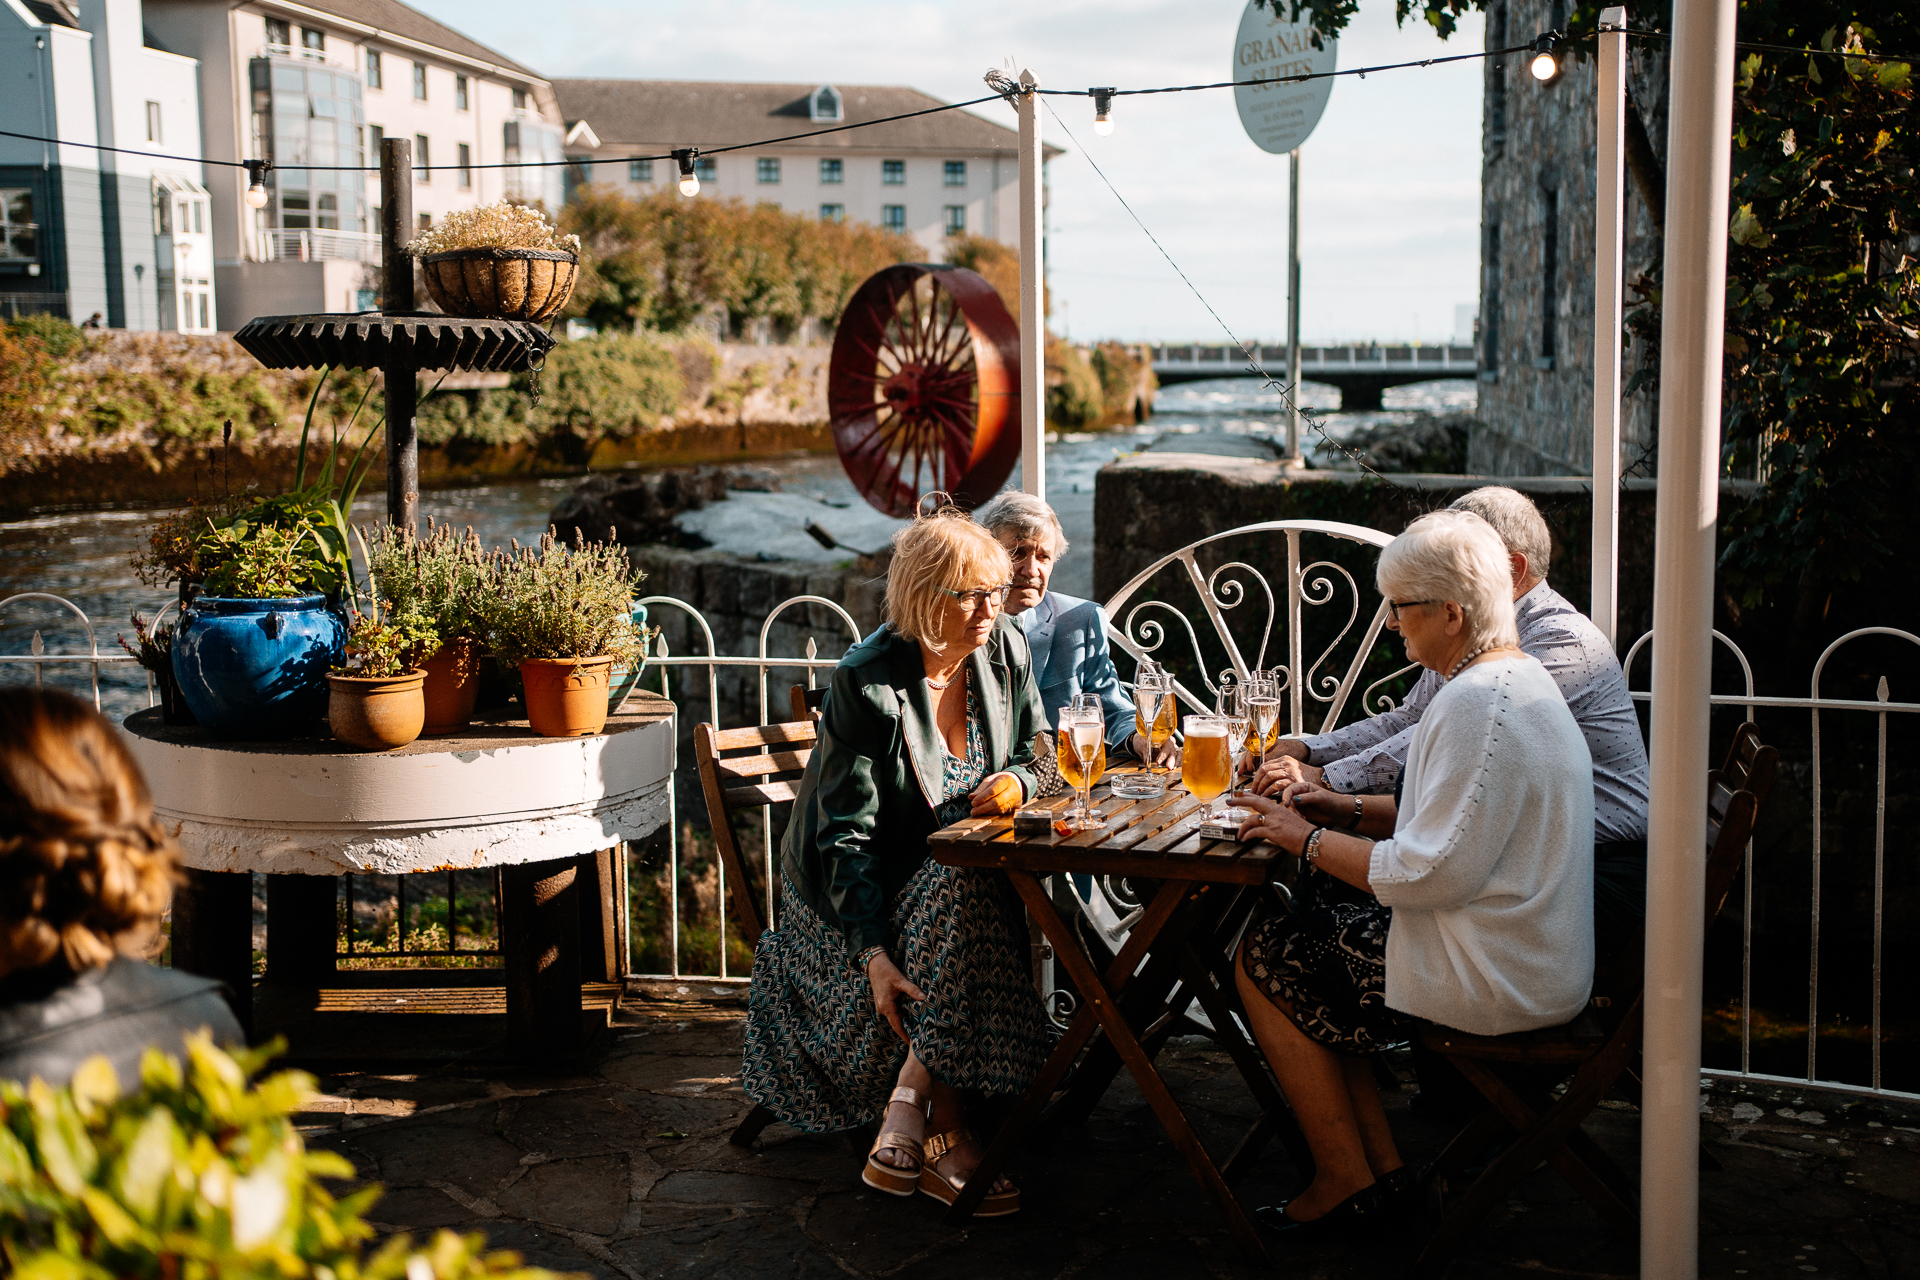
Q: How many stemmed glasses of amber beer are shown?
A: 4